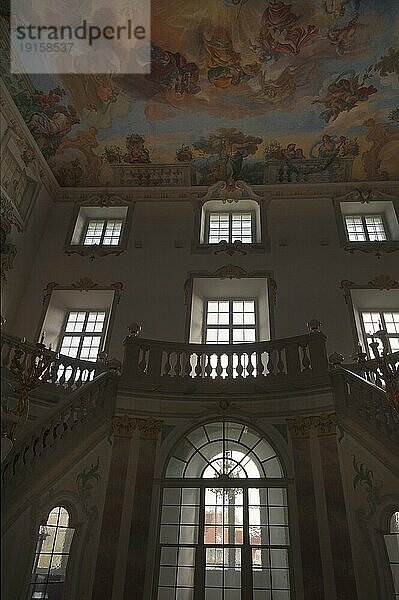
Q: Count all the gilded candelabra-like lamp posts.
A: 2